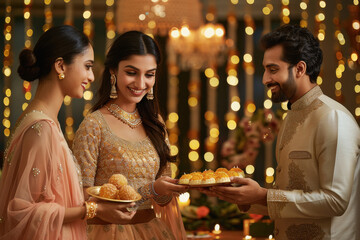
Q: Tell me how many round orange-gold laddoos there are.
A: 3